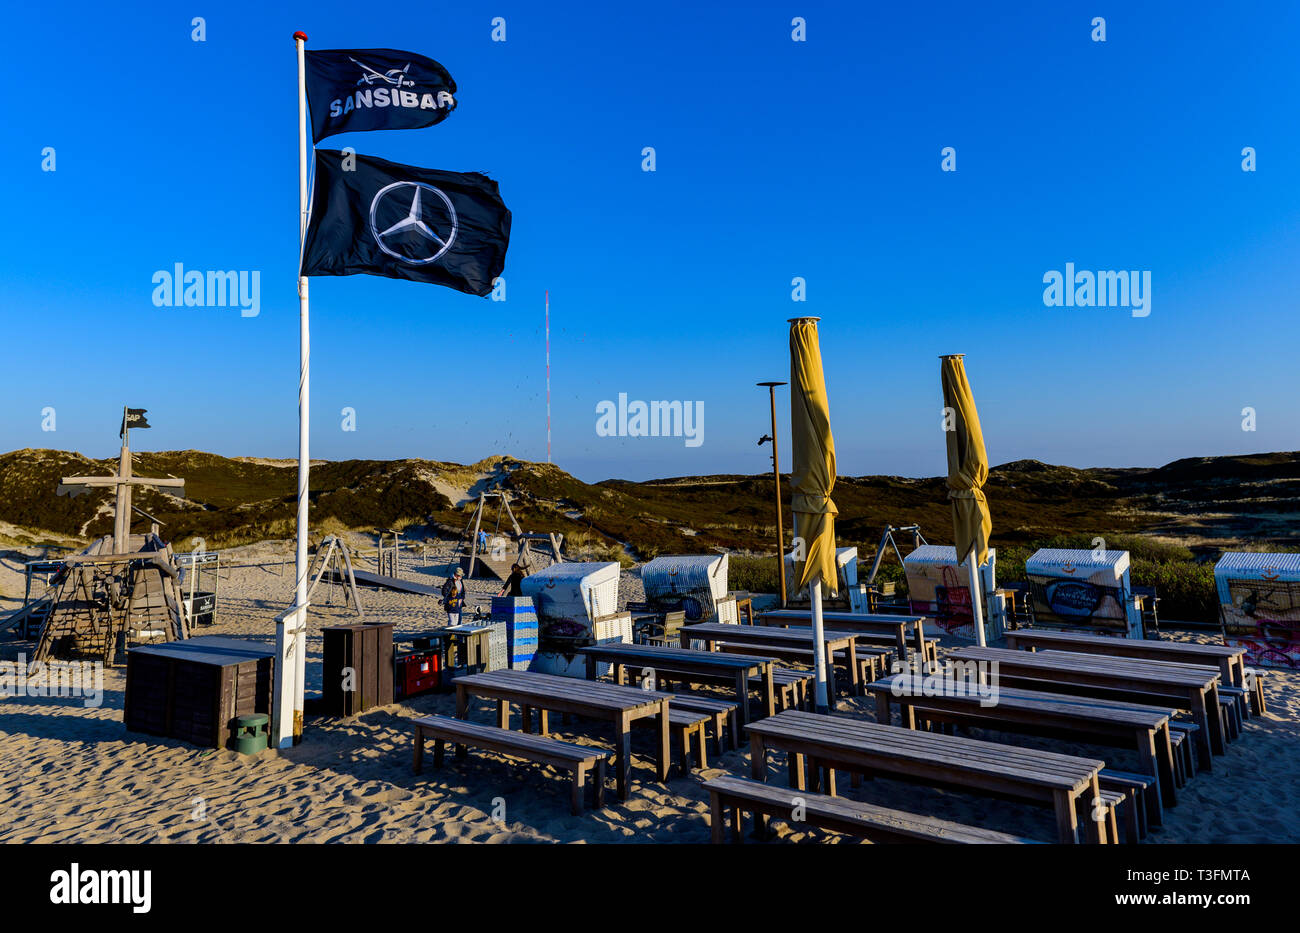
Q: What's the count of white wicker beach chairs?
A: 6